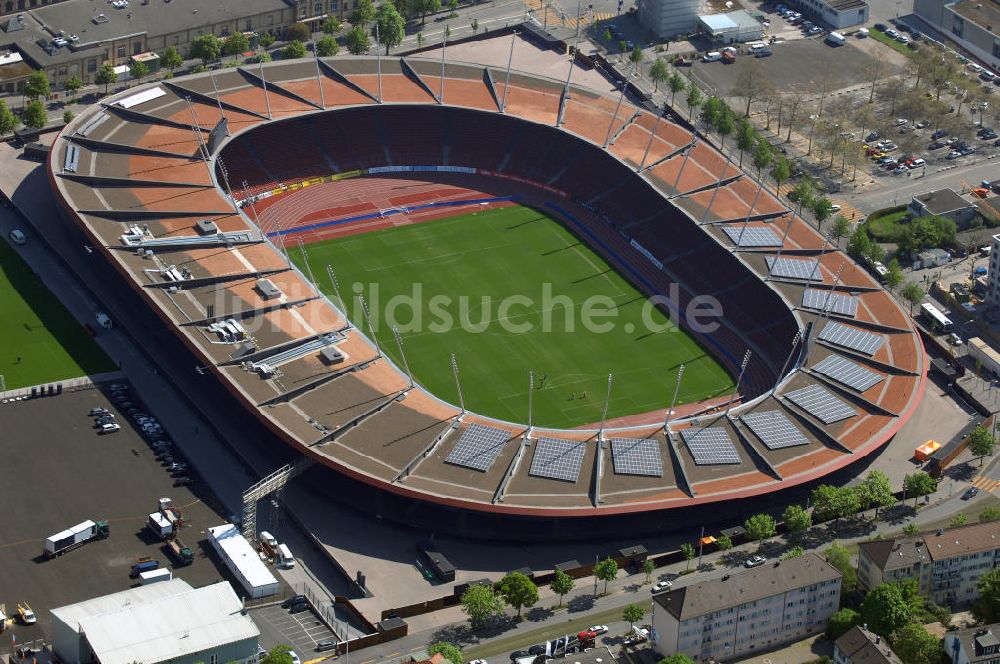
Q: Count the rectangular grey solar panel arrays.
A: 11